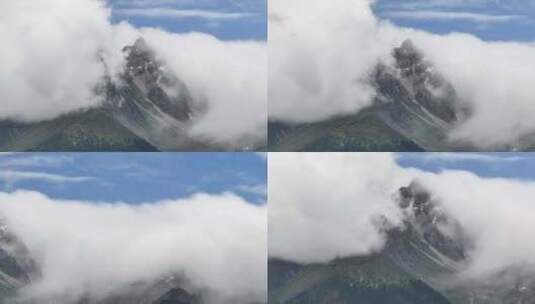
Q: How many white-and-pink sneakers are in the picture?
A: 0